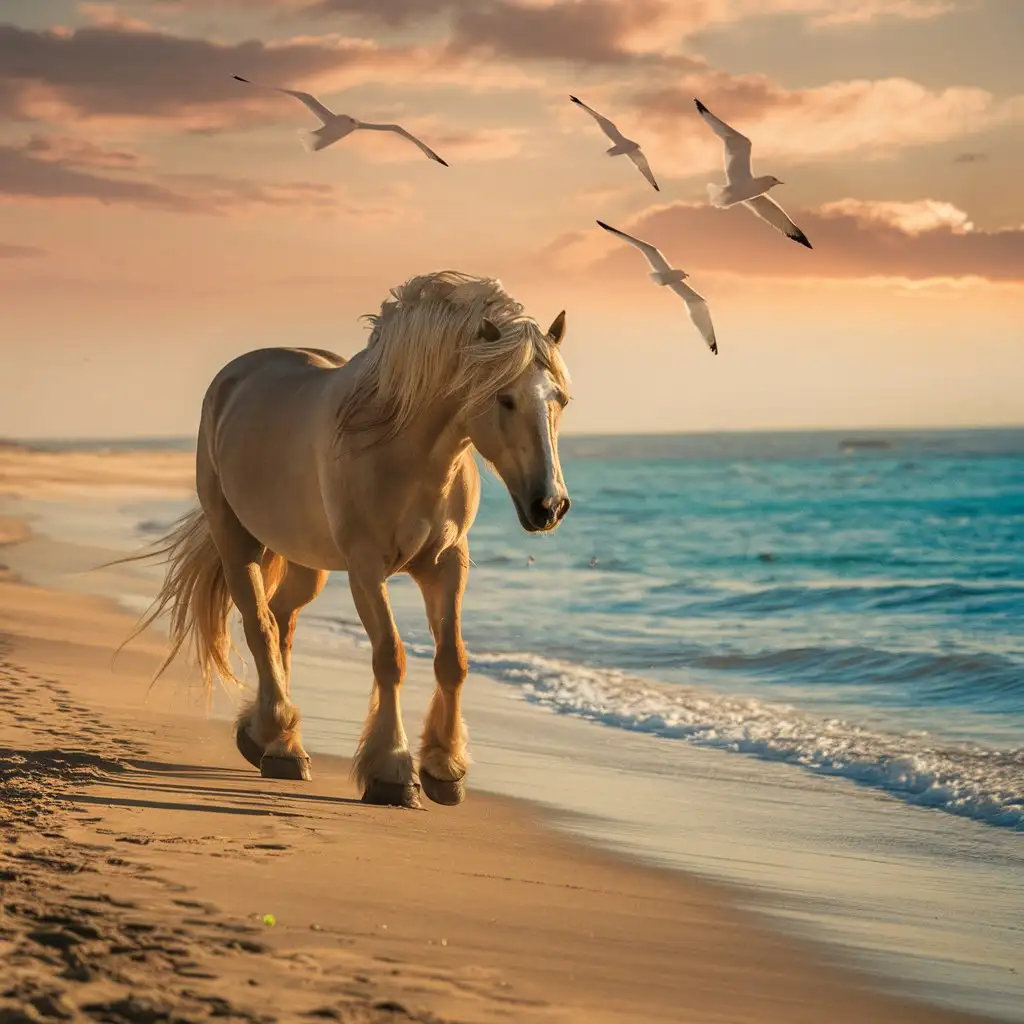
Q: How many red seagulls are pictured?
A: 0